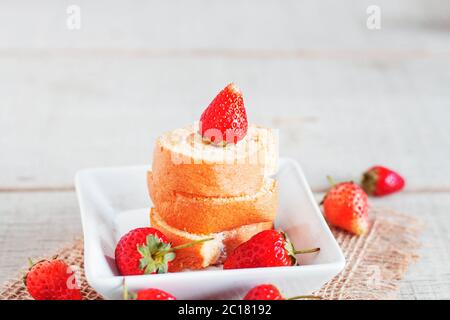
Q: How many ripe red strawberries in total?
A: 8